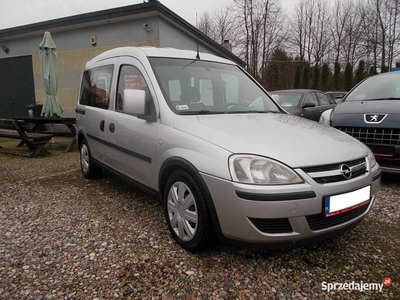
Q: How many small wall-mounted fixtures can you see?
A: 3